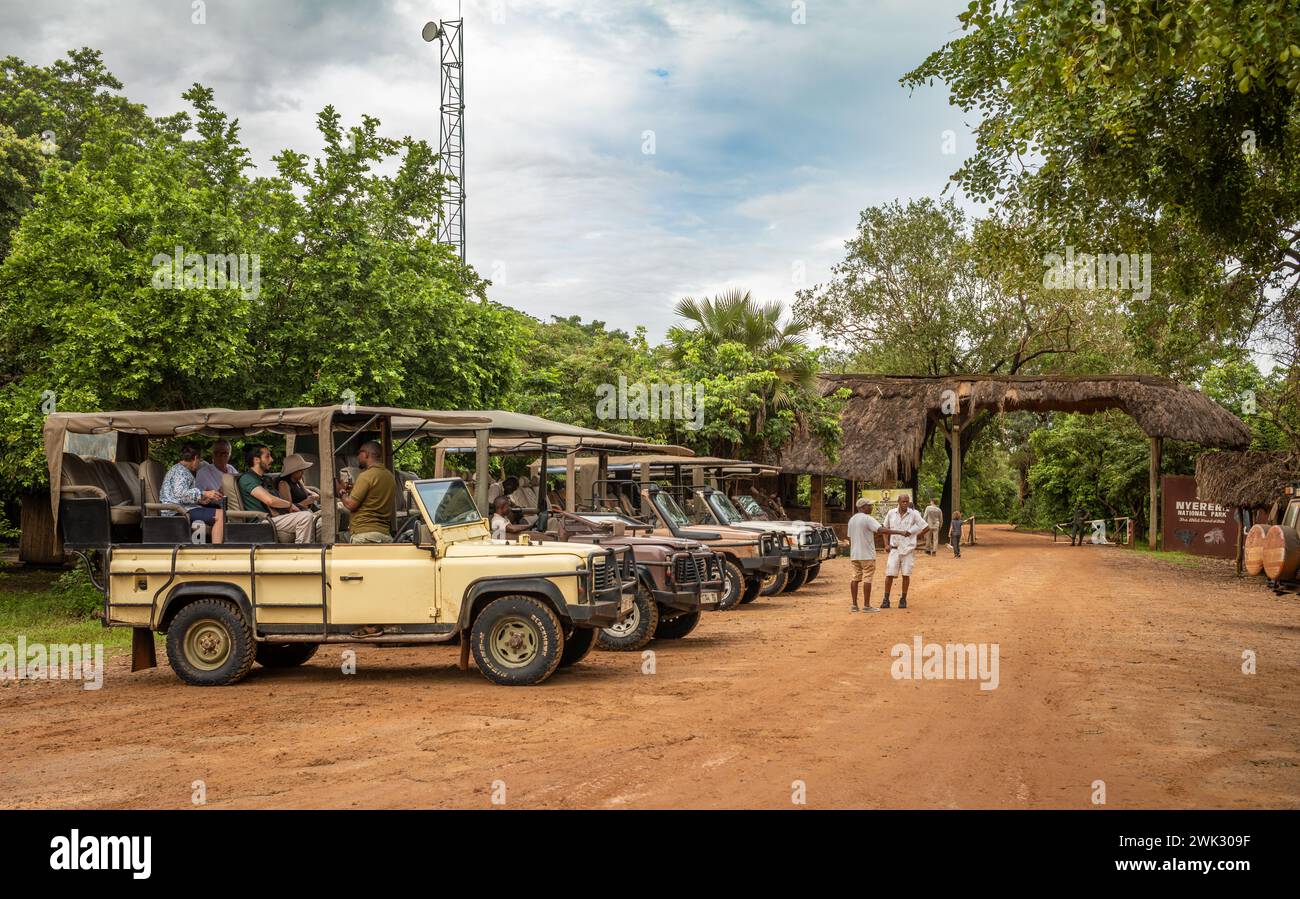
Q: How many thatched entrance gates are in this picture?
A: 1